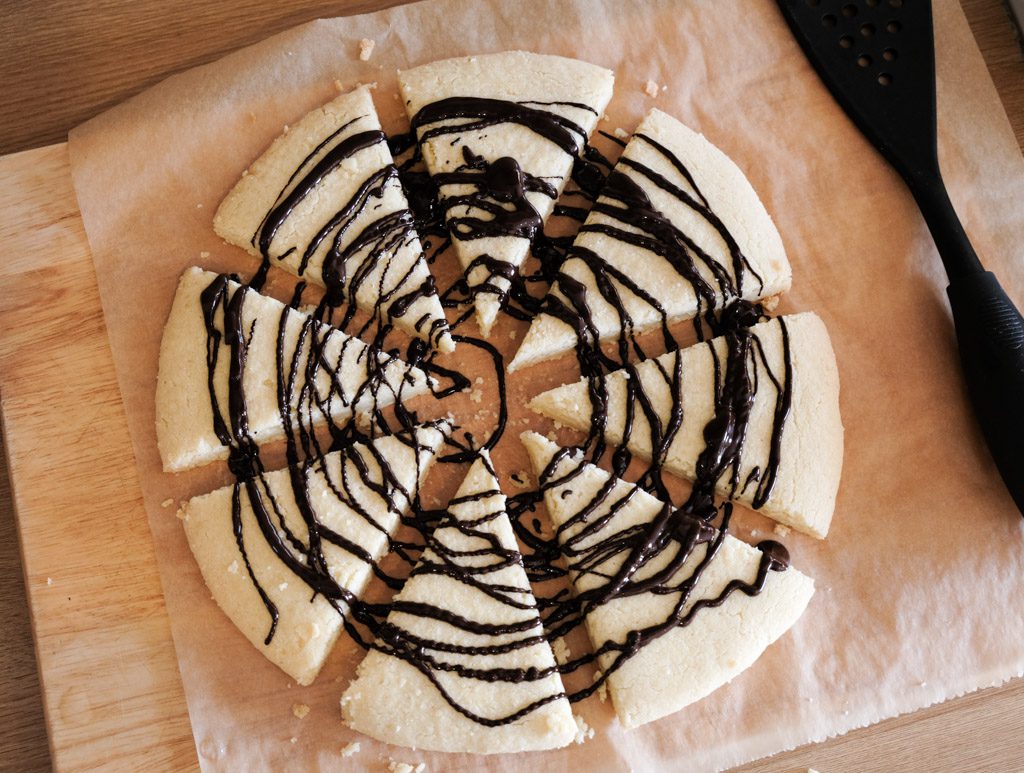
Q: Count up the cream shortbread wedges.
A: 8